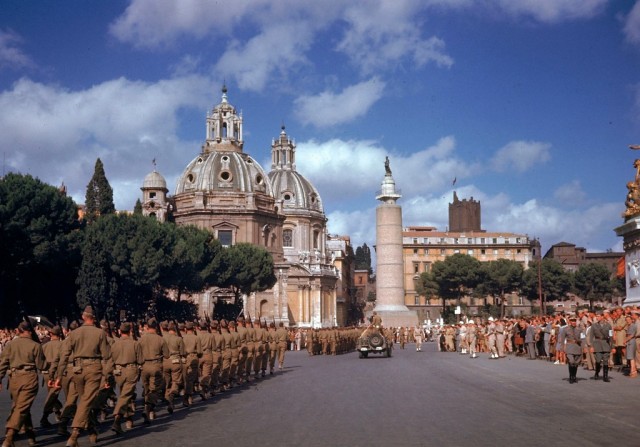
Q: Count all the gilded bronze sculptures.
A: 1